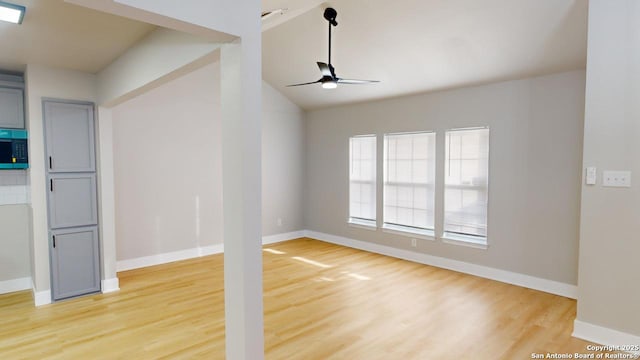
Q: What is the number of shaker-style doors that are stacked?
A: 3